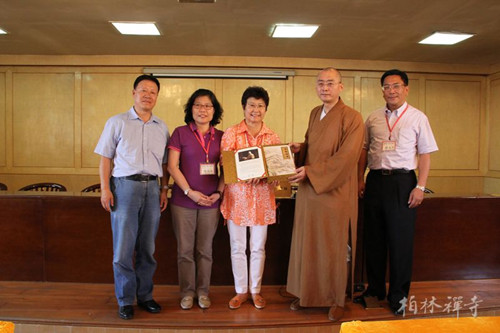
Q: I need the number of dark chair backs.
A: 4